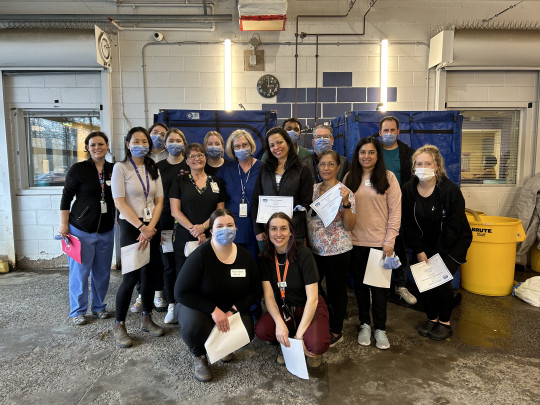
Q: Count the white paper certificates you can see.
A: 9